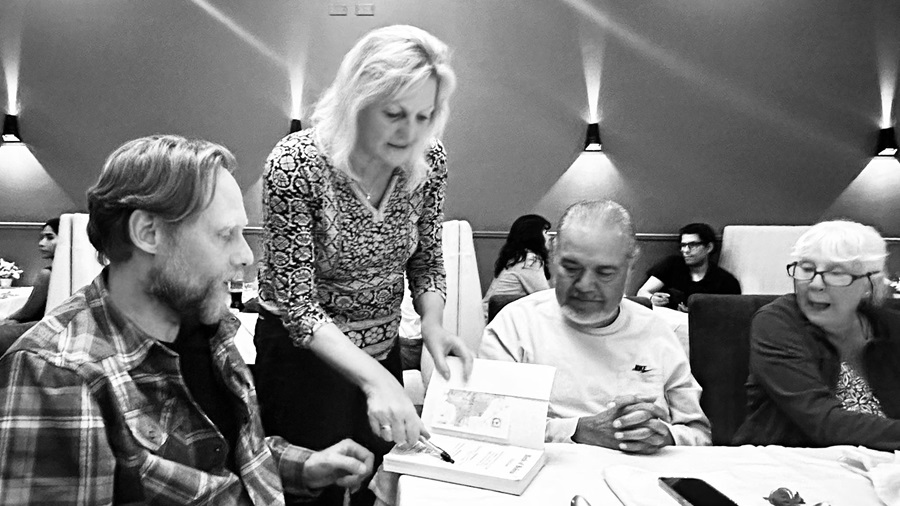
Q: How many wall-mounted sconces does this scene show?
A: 4